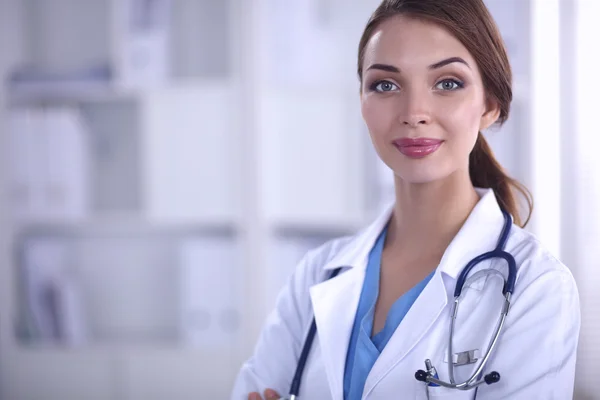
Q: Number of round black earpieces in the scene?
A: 2